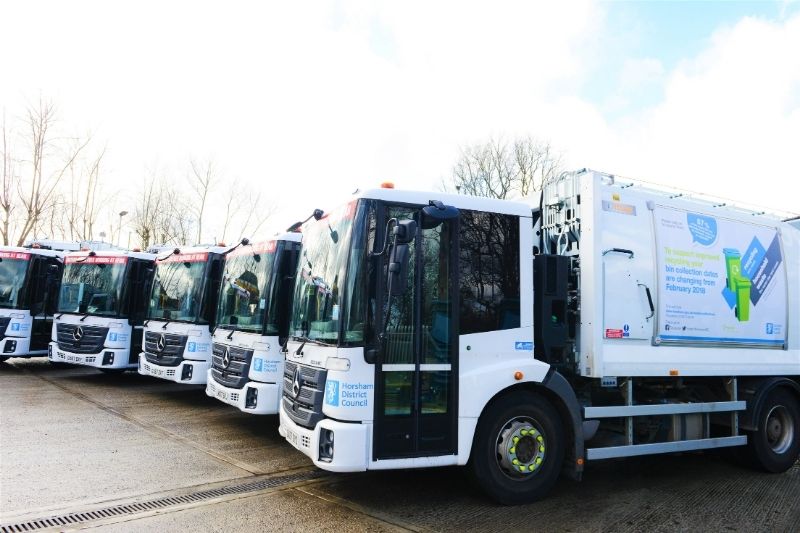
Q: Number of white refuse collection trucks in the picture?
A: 5